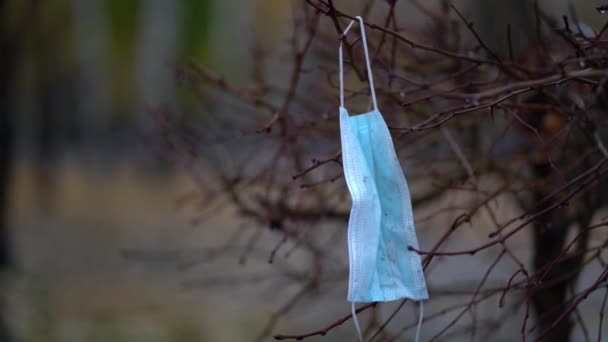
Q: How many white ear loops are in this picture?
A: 2